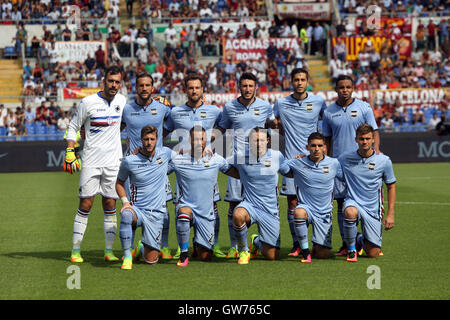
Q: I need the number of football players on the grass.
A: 11